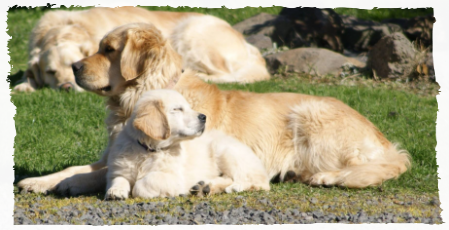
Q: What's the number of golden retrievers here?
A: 3